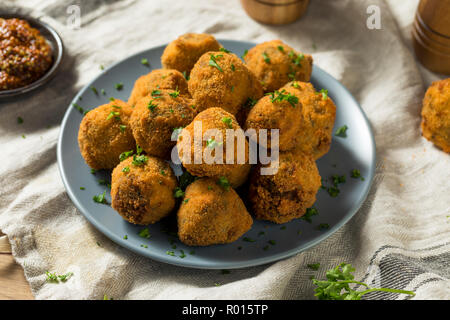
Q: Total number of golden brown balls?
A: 13